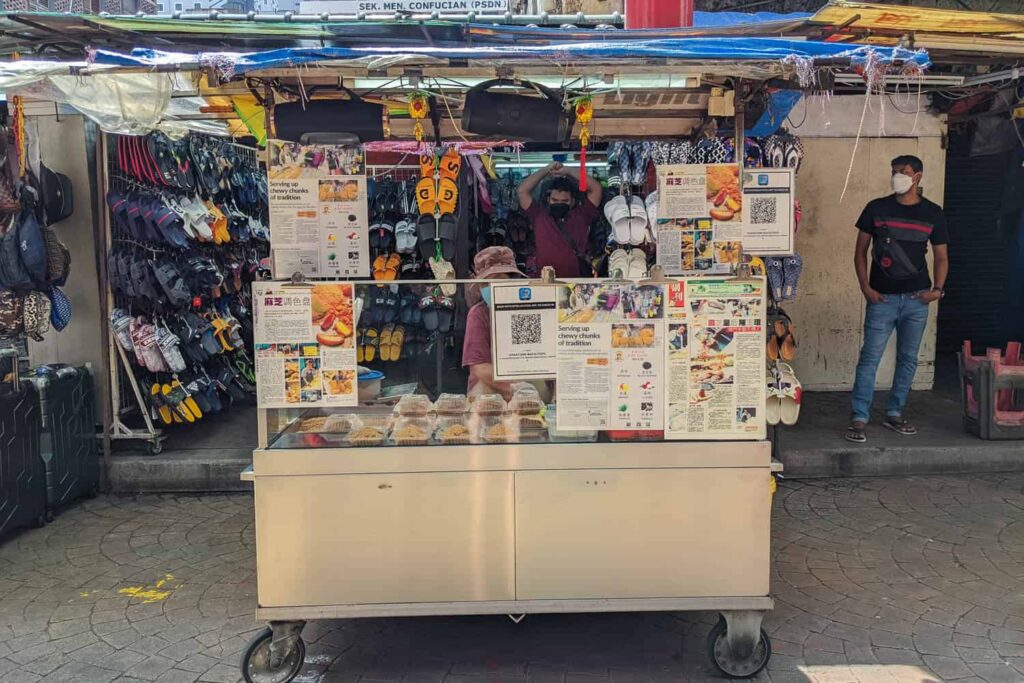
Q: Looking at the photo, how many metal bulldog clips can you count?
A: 5